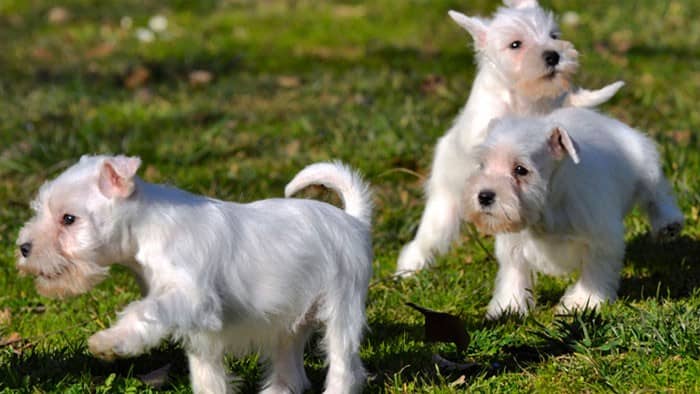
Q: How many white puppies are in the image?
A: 3